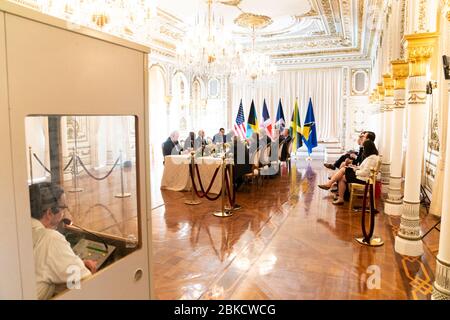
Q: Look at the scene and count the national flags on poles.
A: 6